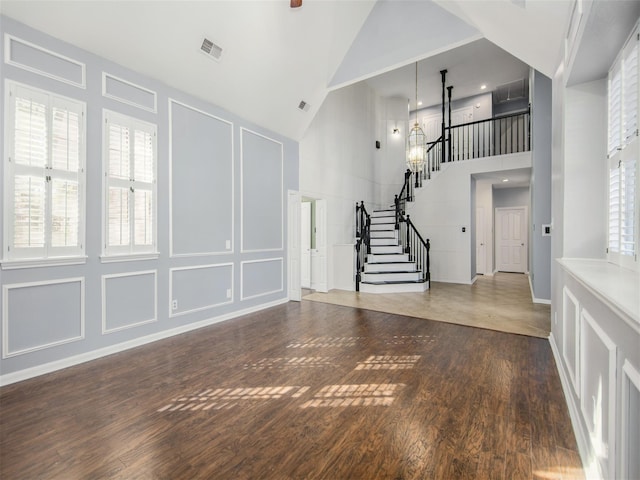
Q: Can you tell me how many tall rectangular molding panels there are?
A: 2